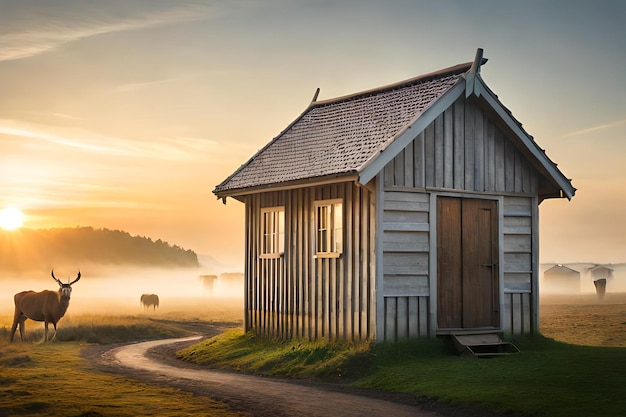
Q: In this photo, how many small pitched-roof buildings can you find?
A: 3